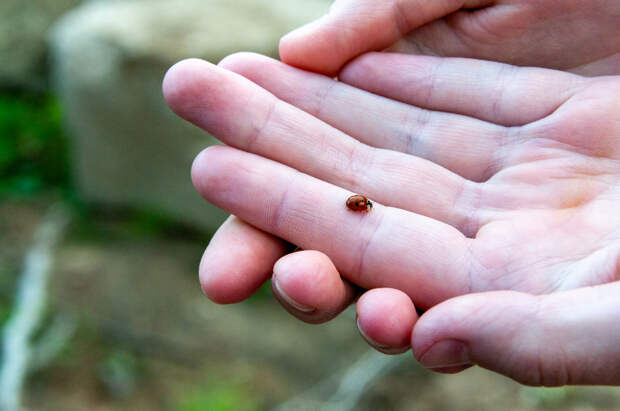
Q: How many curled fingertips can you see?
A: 3